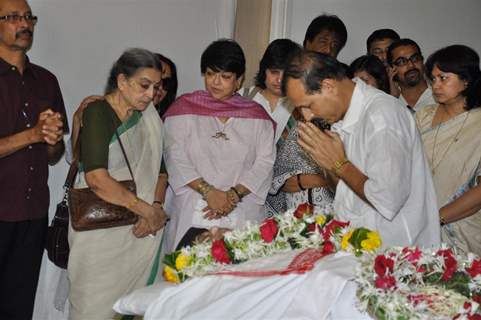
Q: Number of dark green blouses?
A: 1